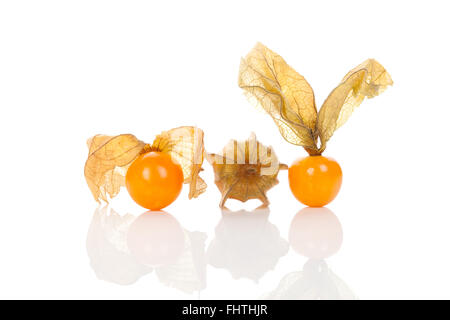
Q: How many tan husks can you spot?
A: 3